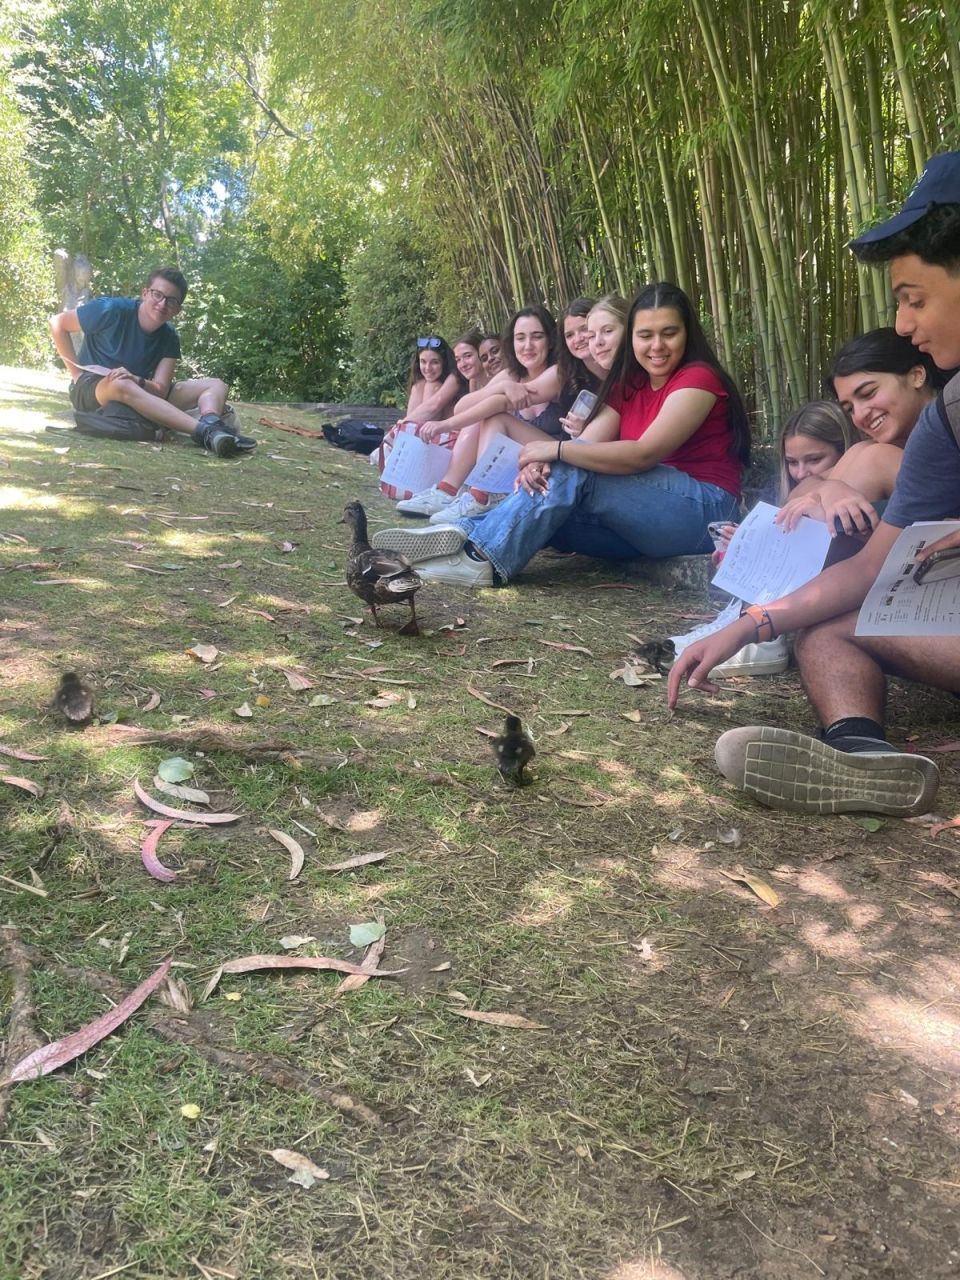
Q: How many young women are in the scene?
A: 9